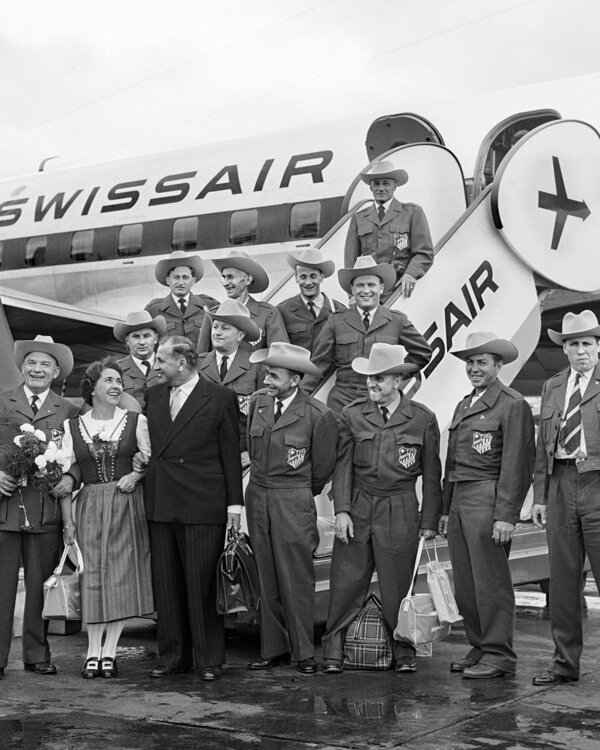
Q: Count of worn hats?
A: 12